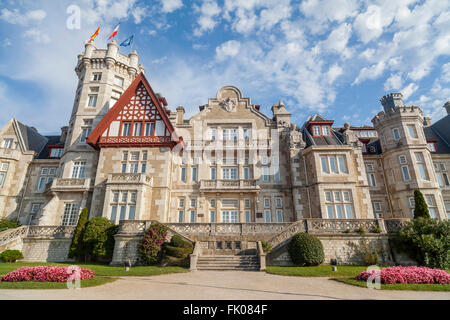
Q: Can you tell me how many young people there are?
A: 0